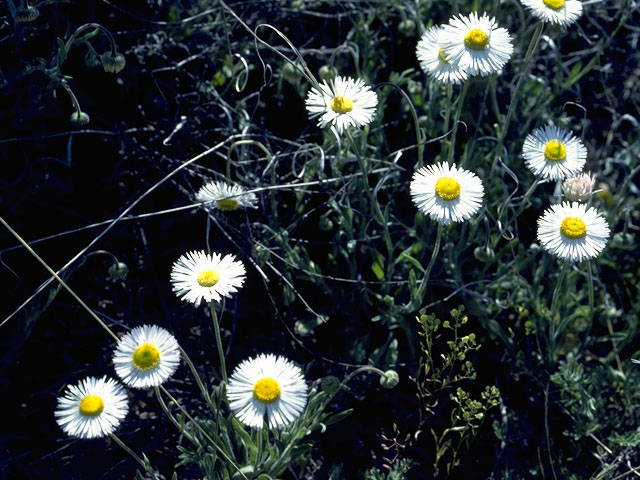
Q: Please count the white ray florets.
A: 12